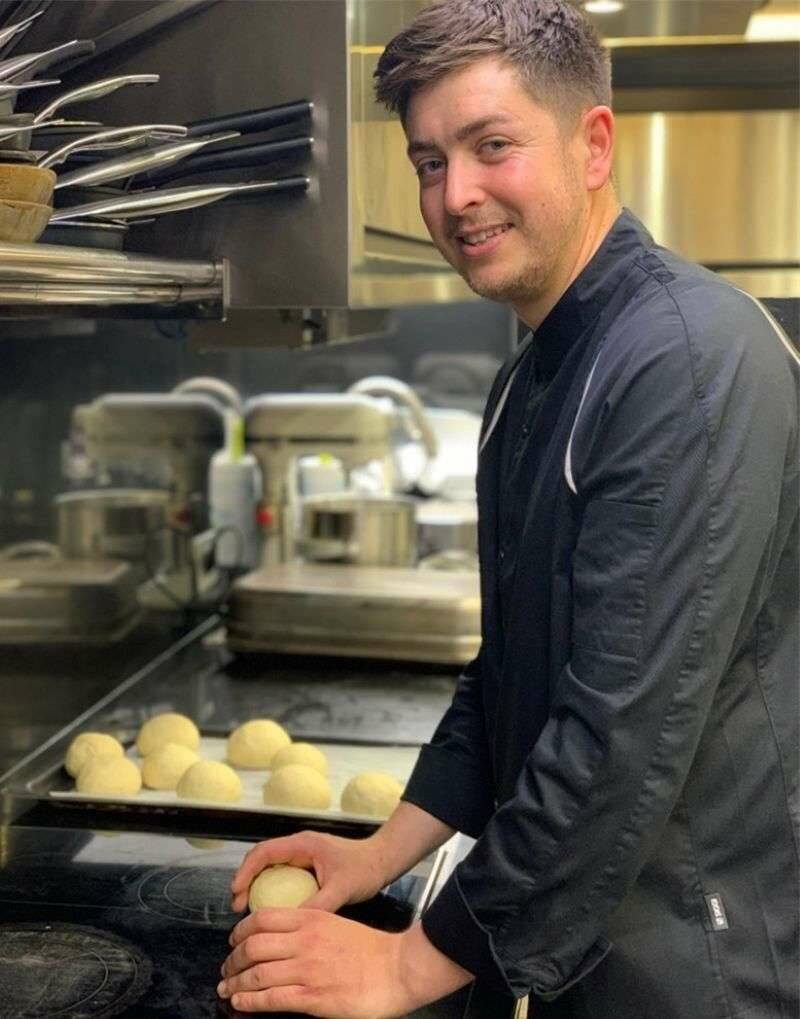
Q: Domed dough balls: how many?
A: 10